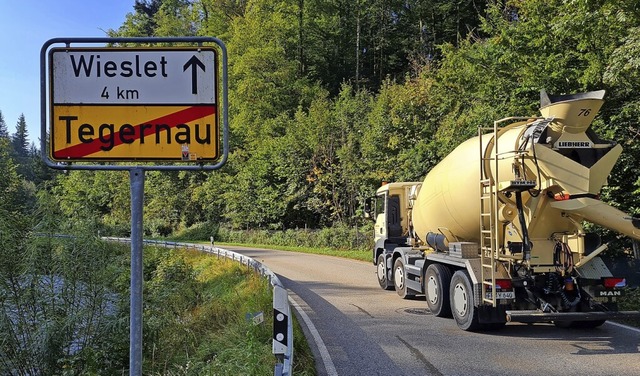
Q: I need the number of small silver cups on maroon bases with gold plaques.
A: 0